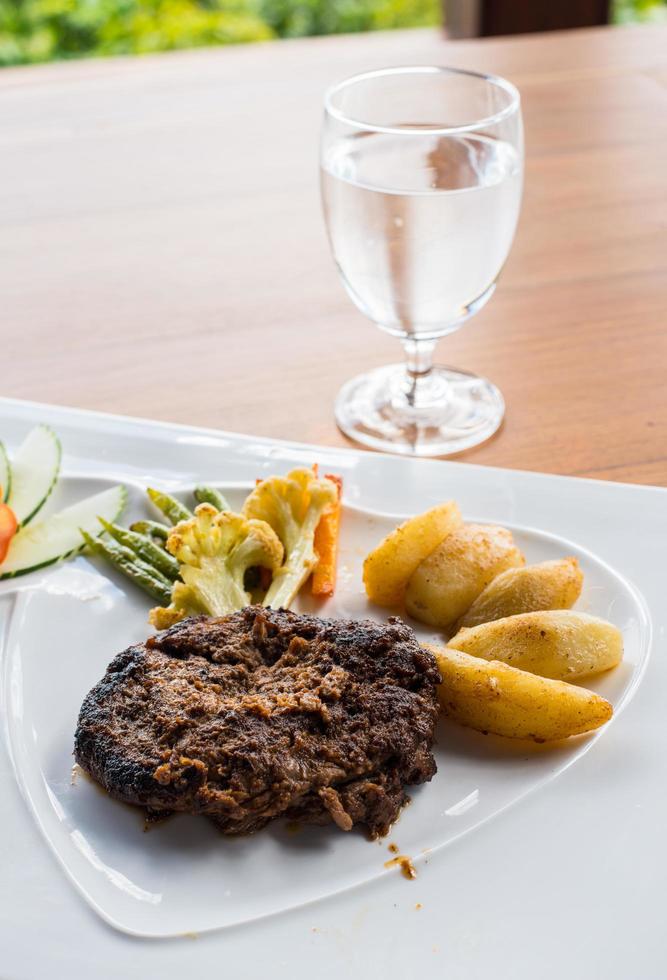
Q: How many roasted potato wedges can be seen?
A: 5